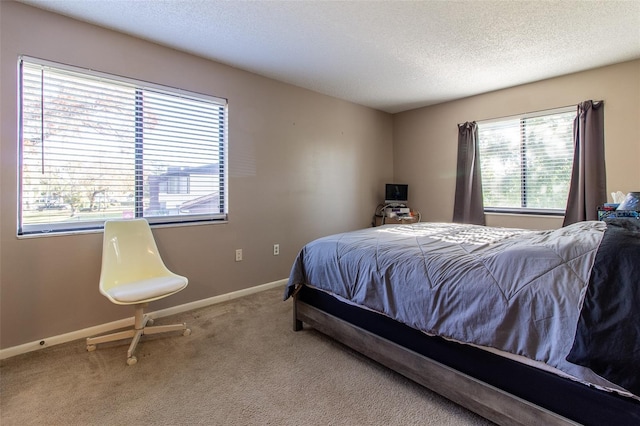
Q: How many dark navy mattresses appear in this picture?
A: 1